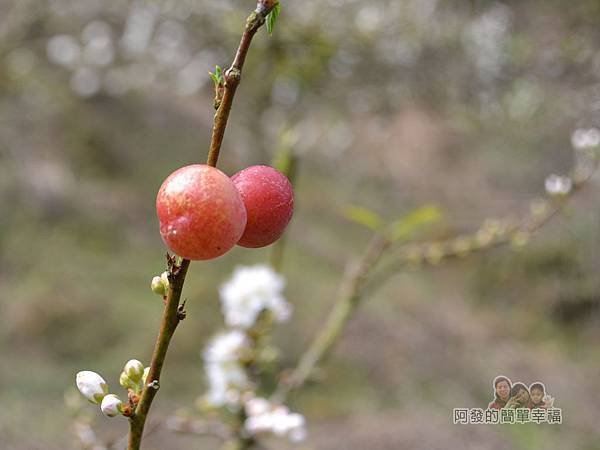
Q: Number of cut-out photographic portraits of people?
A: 3